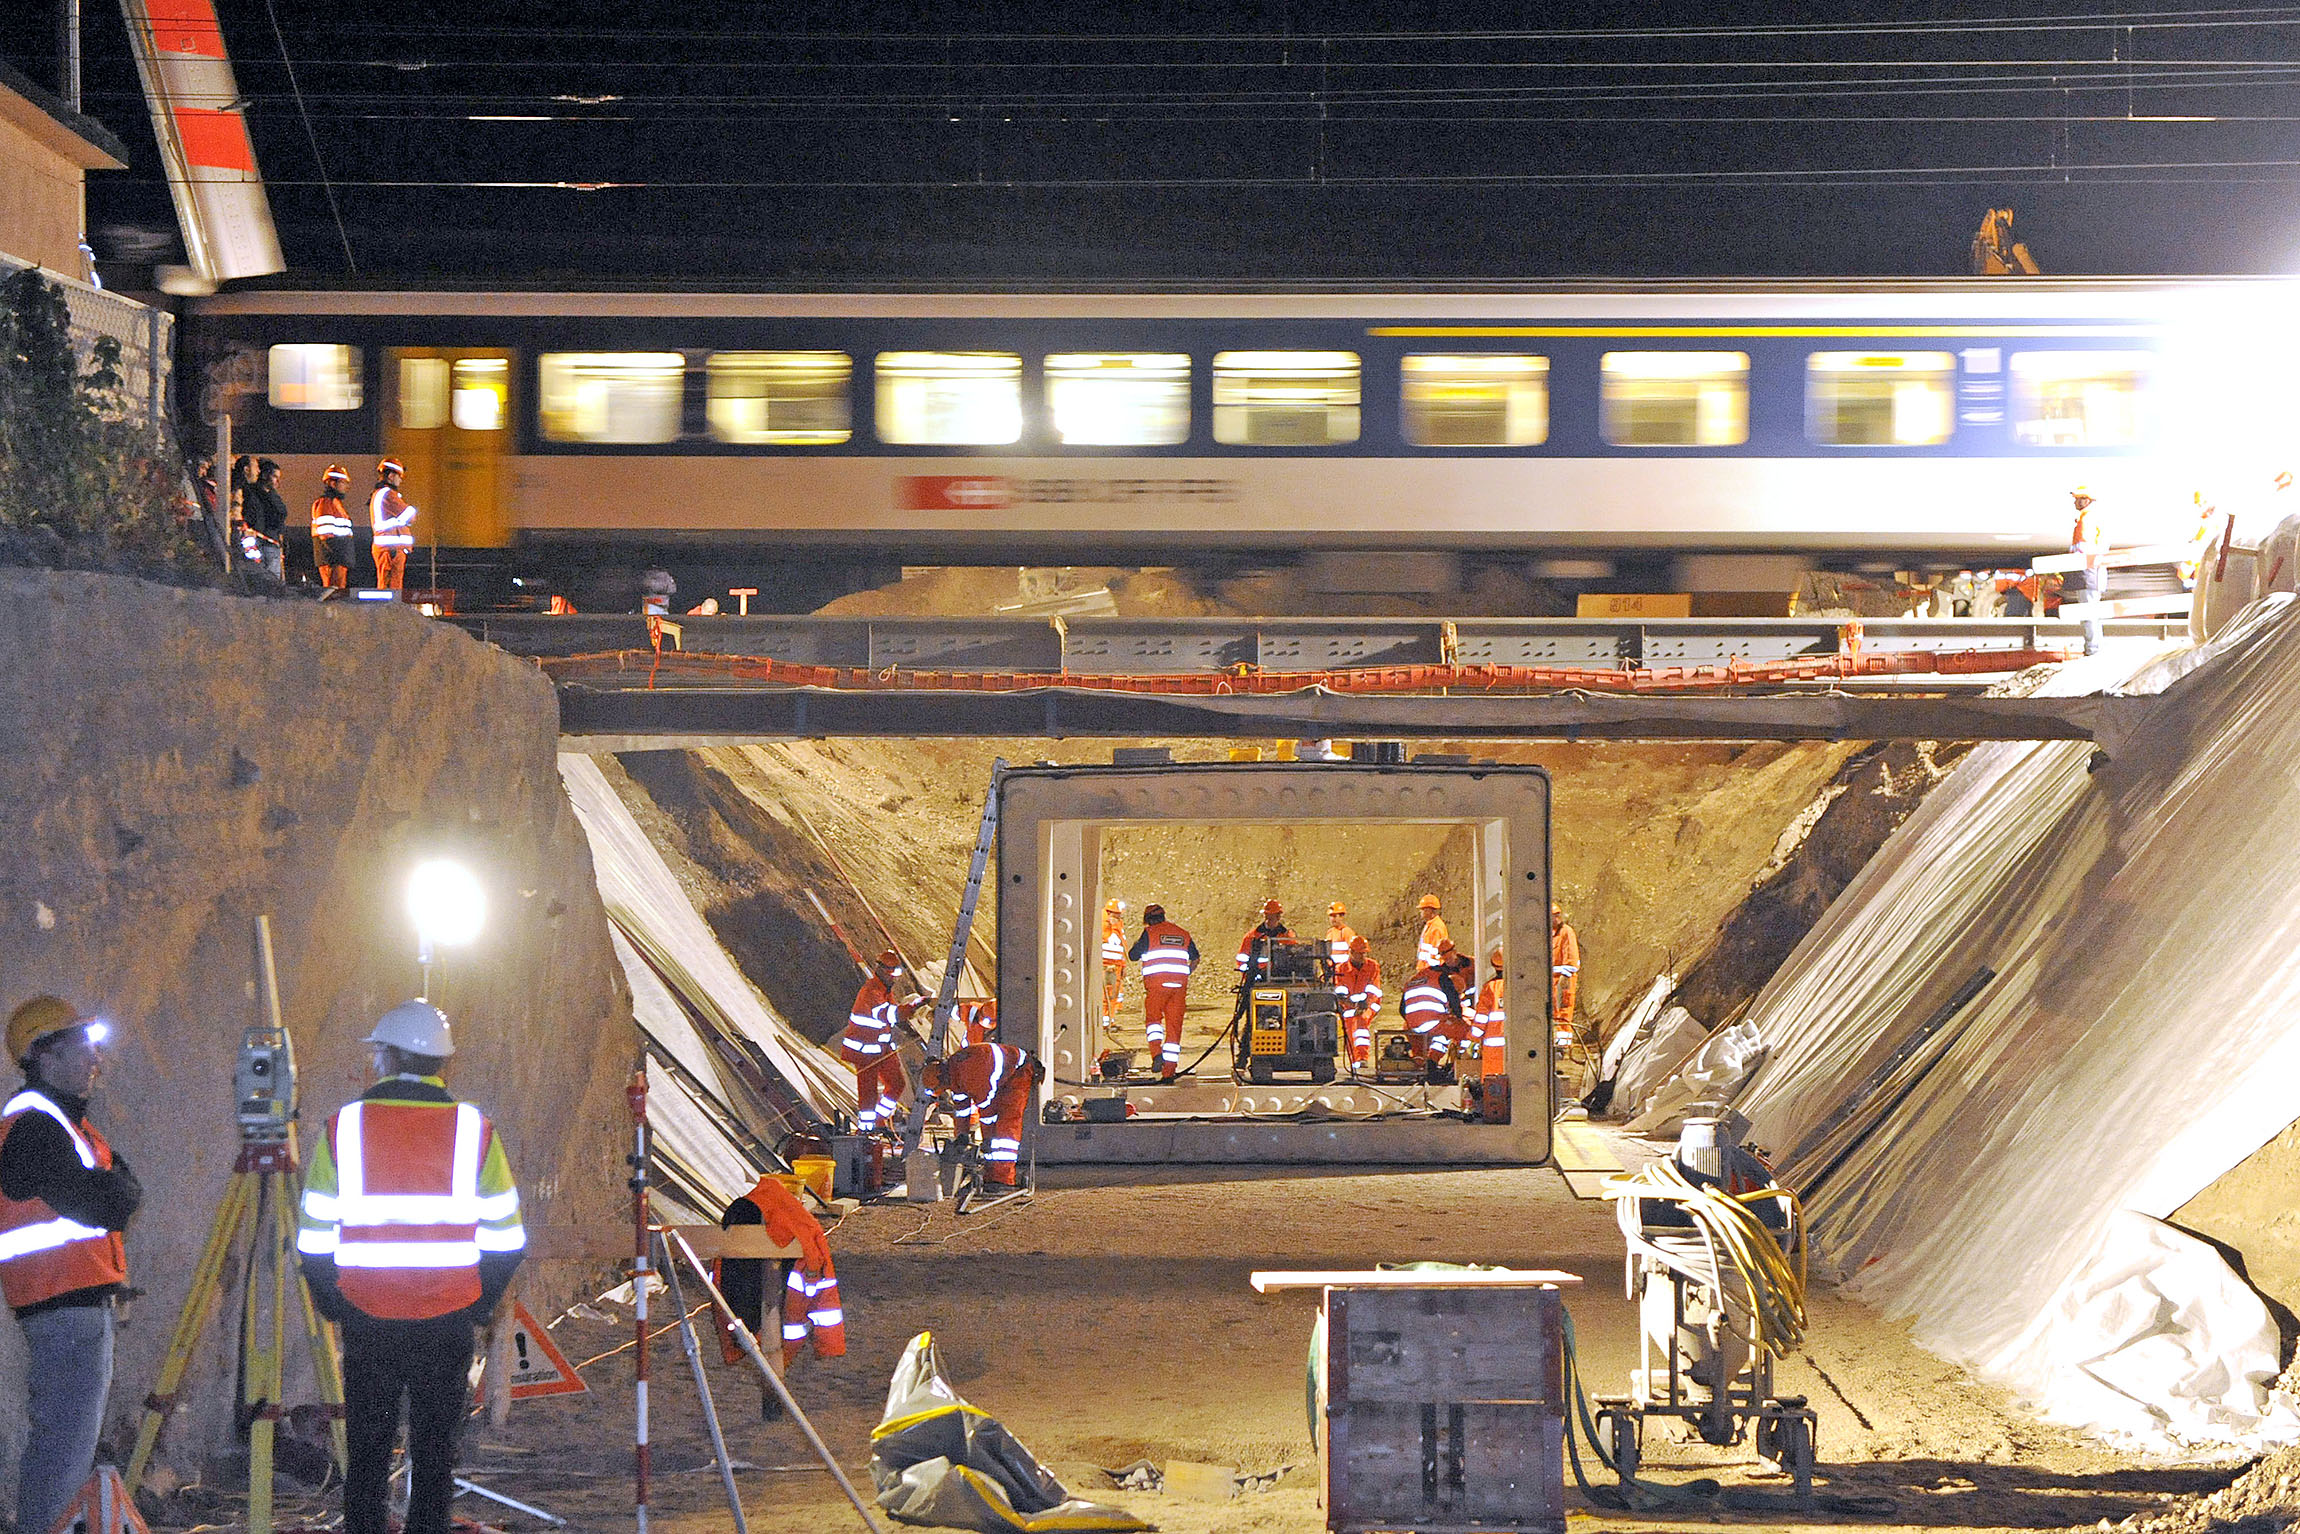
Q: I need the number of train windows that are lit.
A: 12